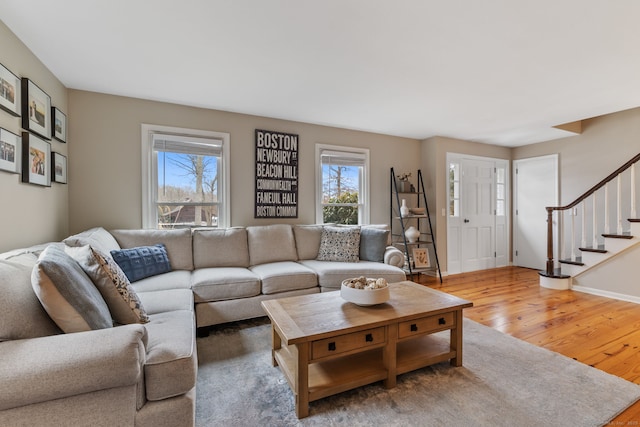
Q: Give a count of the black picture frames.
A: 6